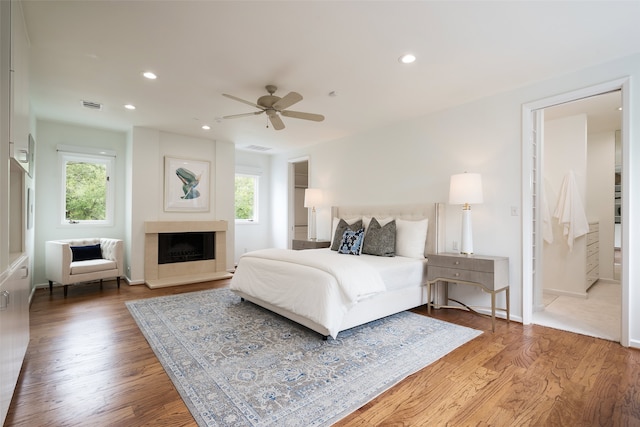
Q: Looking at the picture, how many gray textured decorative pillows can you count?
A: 2